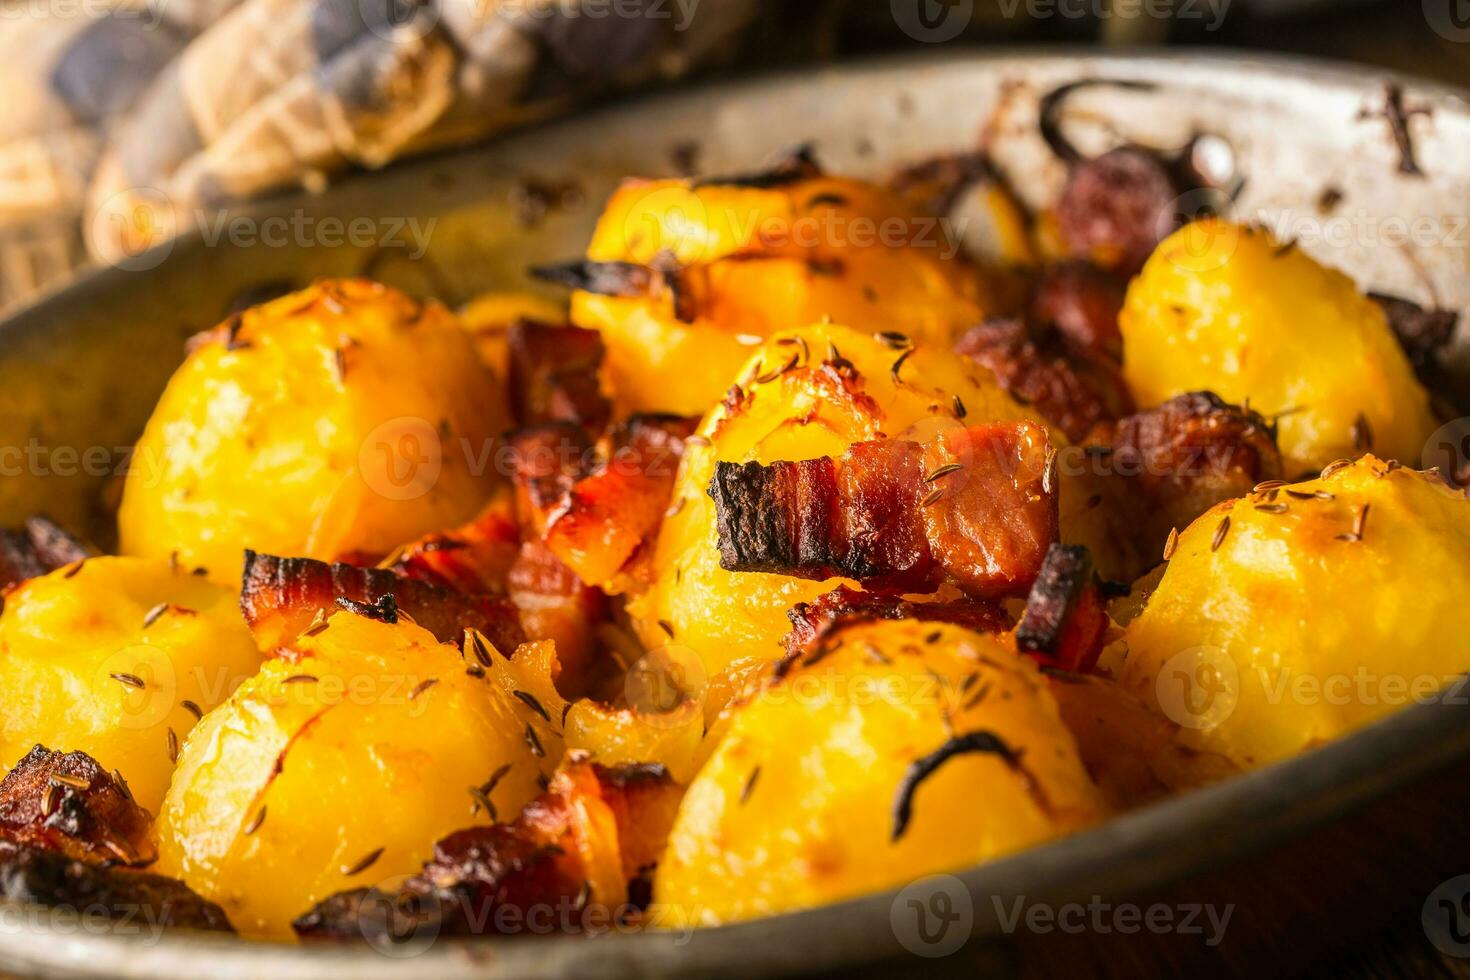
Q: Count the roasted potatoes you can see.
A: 8